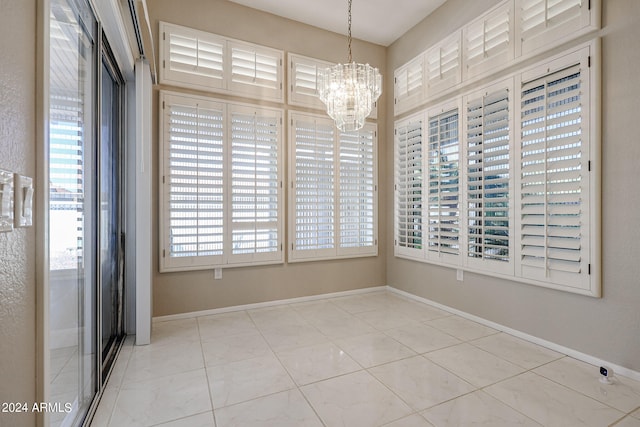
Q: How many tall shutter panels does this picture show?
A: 8